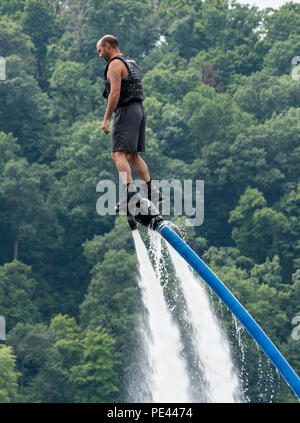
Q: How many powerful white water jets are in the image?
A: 2